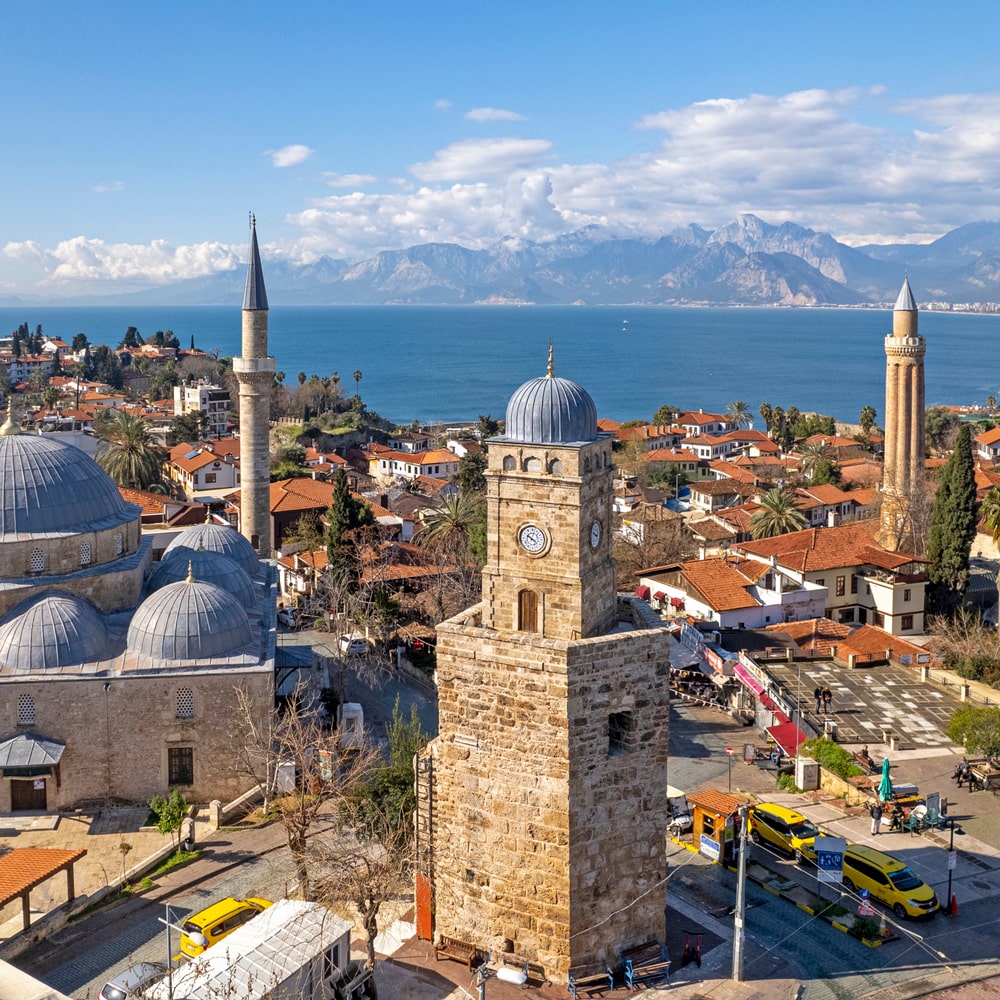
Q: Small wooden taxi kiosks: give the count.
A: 1